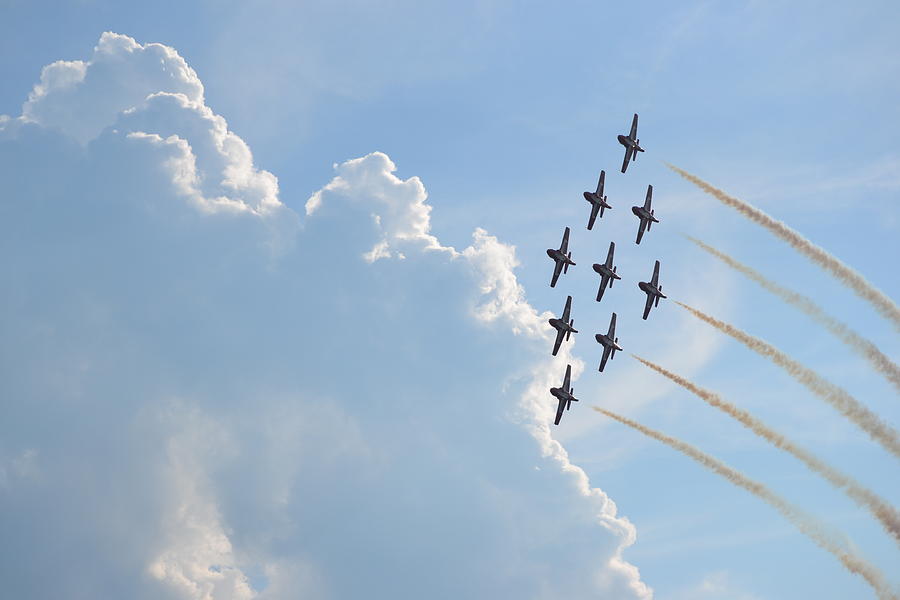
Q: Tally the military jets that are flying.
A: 9